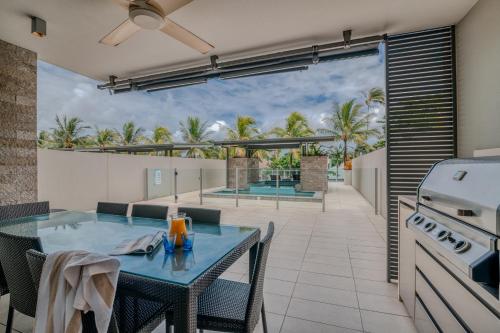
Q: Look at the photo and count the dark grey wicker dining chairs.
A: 7